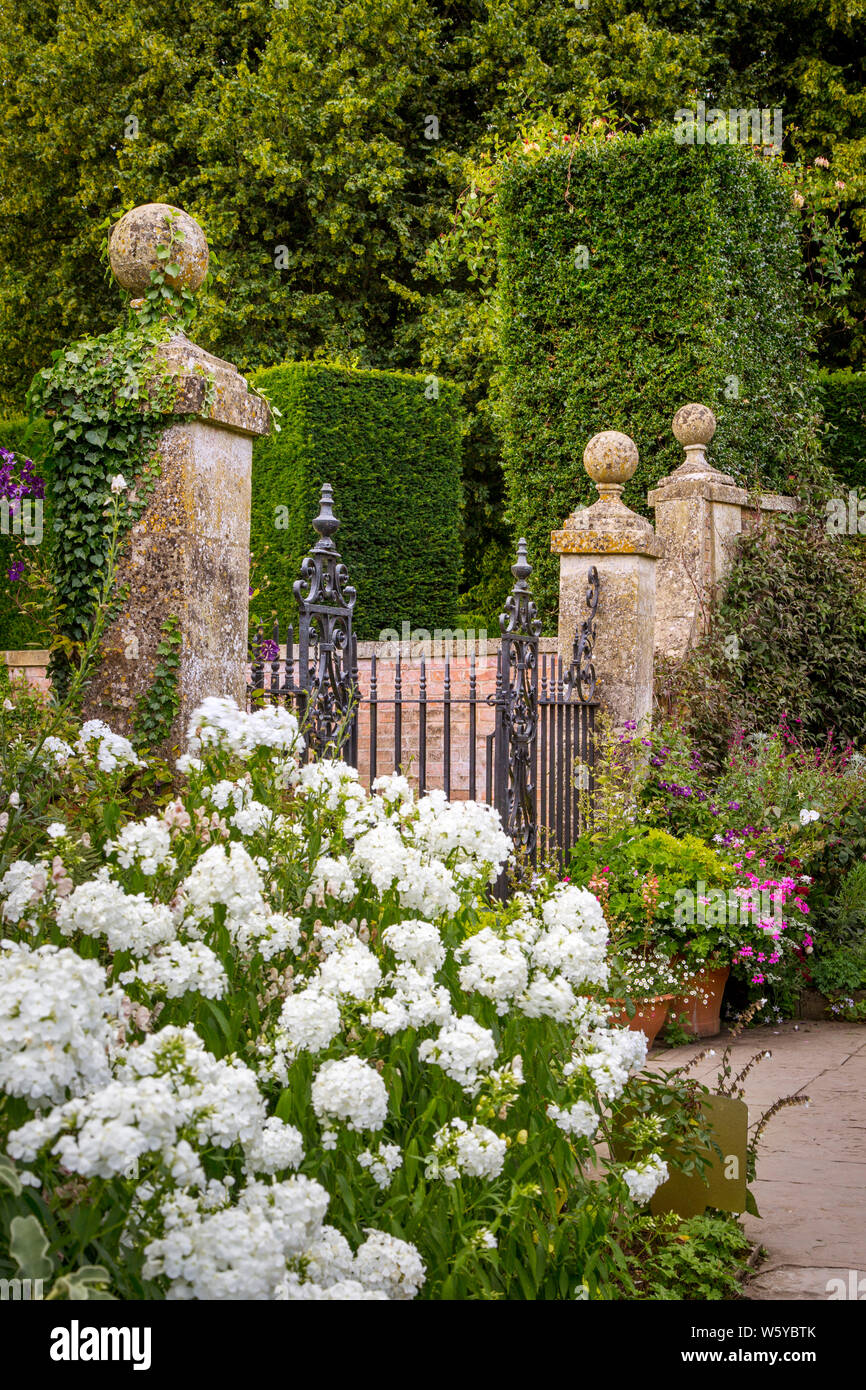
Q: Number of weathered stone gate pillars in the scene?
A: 3